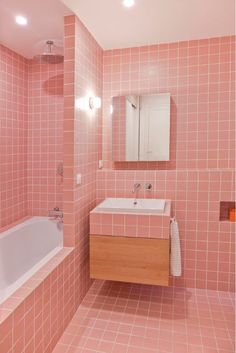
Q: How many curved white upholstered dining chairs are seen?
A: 0